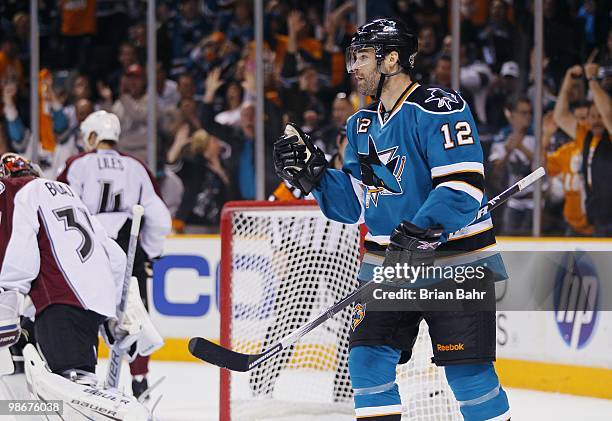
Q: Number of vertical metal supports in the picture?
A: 6